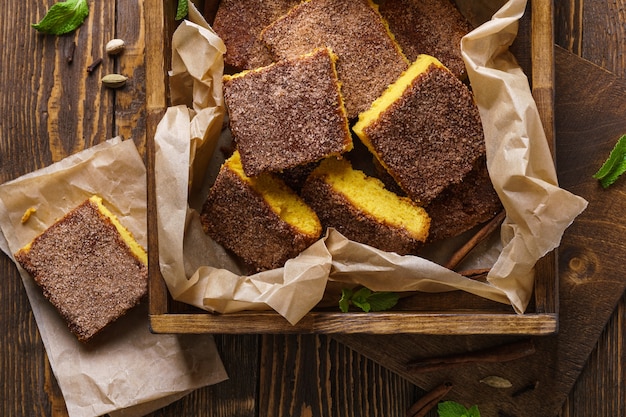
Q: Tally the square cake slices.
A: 9